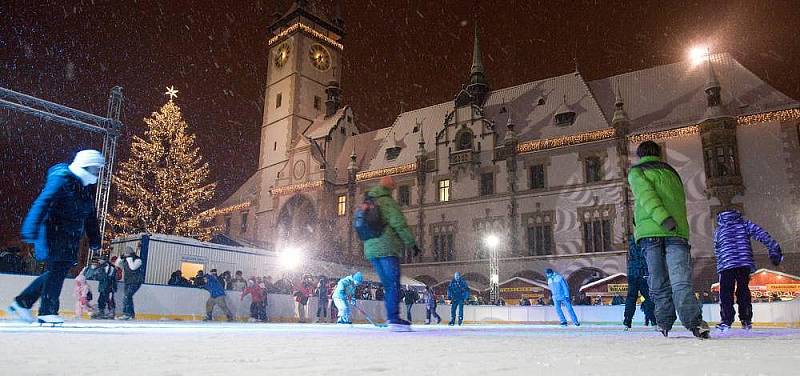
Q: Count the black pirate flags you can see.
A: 0